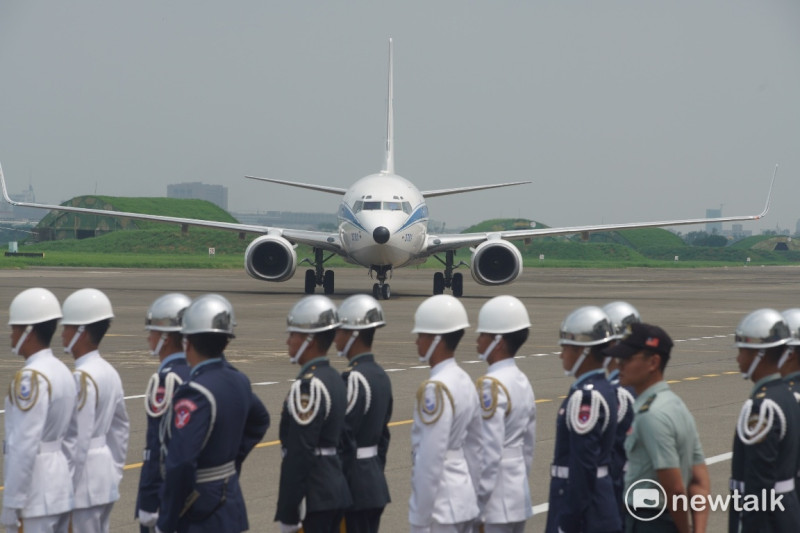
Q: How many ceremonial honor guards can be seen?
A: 12